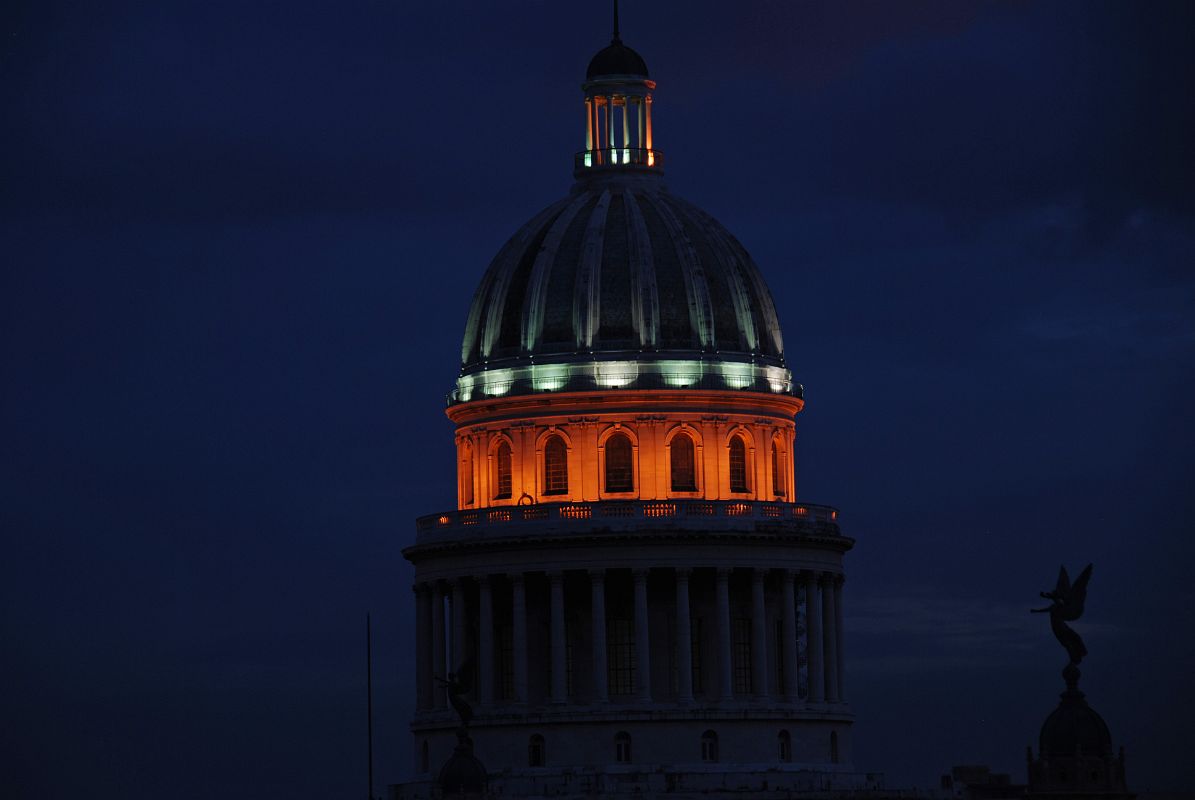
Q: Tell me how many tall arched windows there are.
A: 7